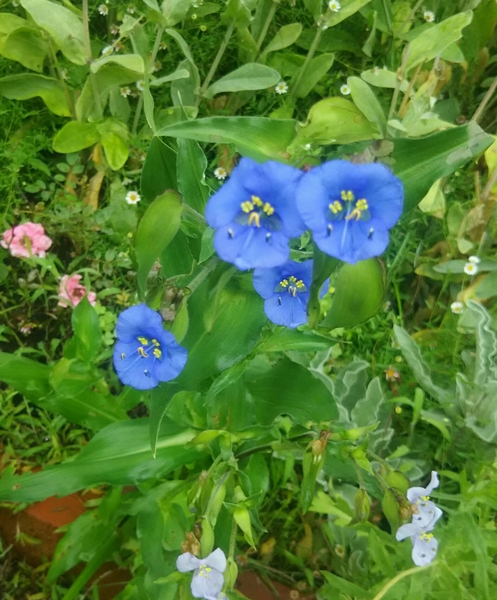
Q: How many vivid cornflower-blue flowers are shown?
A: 4